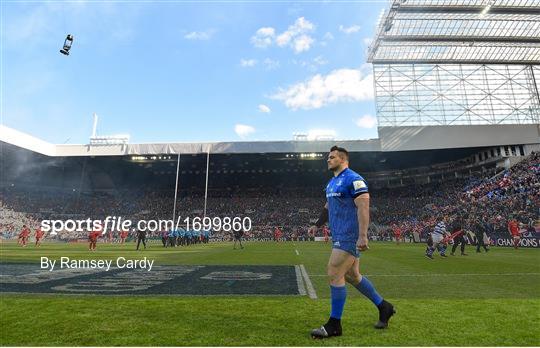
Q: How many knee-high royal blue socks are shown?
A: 2